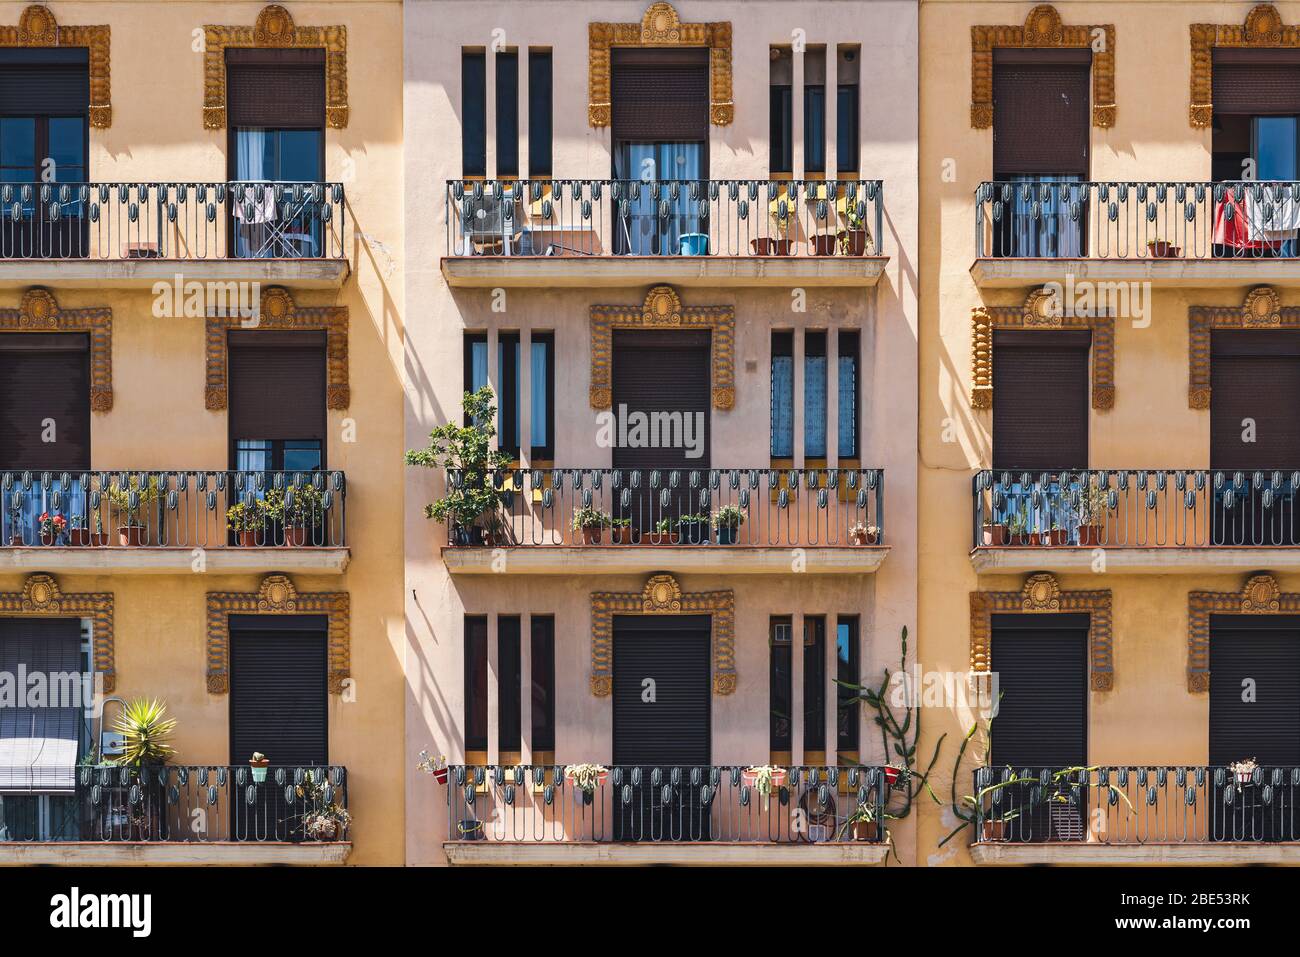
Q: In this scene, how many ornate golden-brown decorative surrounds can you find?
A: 15